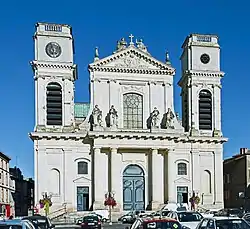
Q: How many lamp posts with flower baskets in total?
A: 3